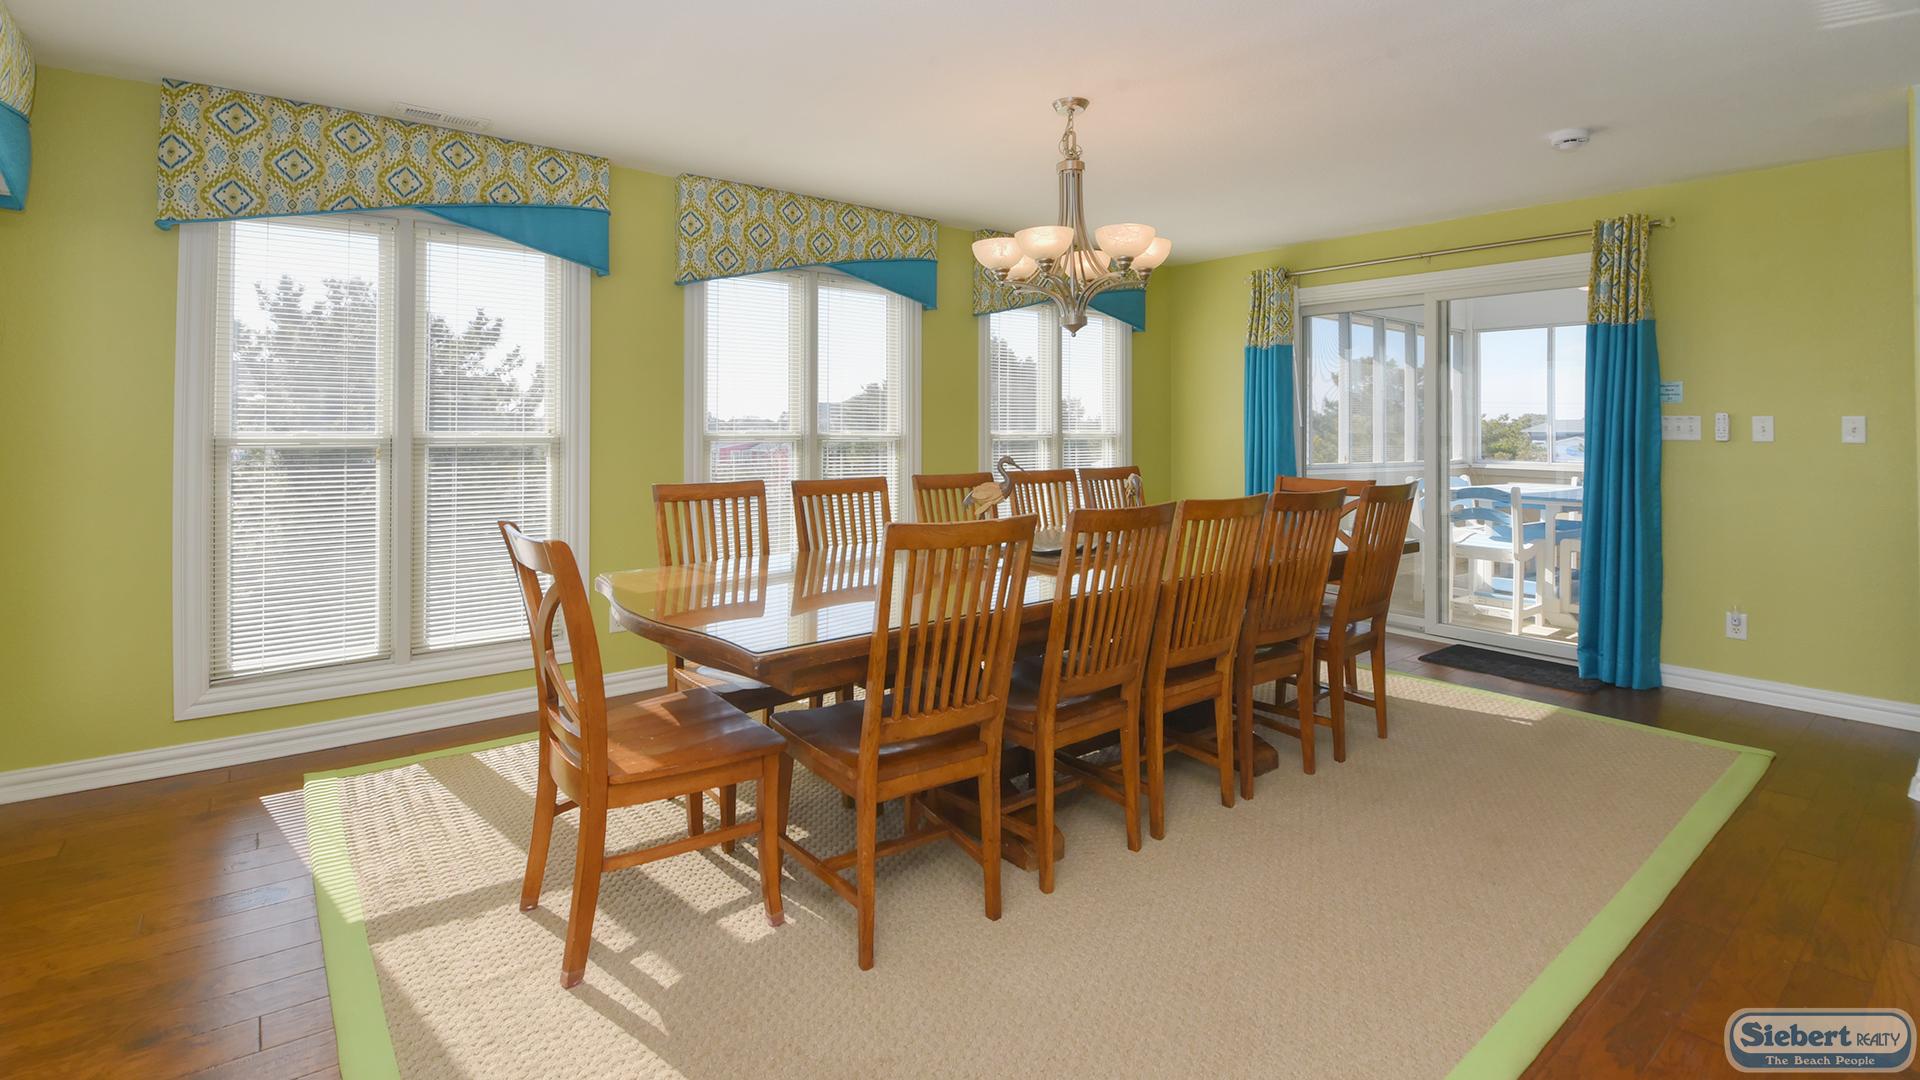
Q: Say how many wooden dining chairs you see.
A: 12